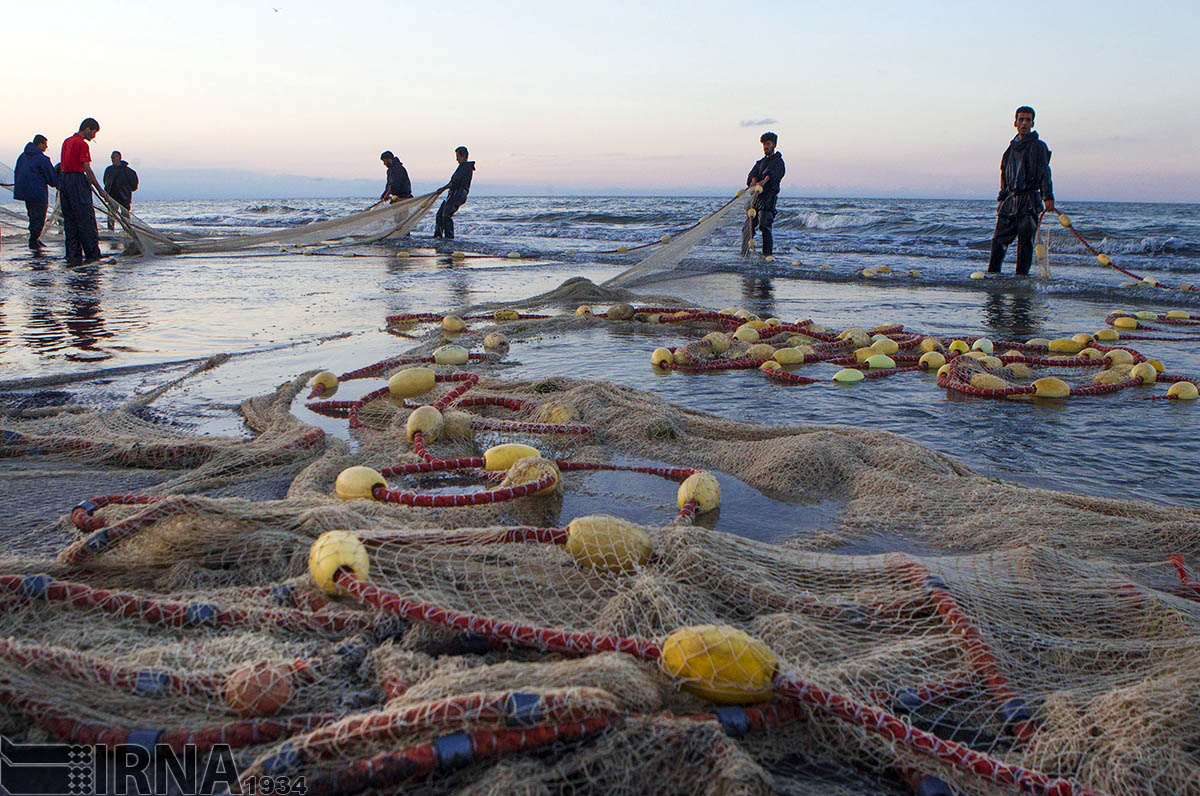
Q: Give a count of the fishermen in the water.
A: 7